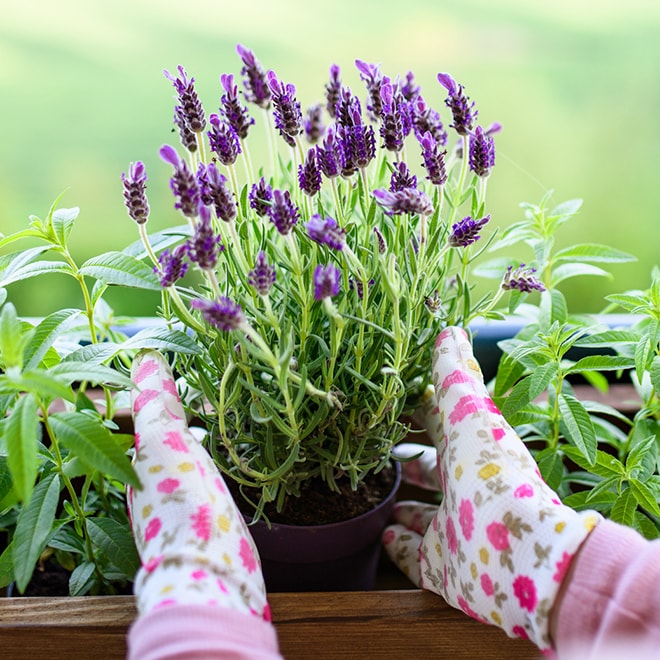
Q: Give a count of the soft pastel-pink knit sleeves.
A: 2